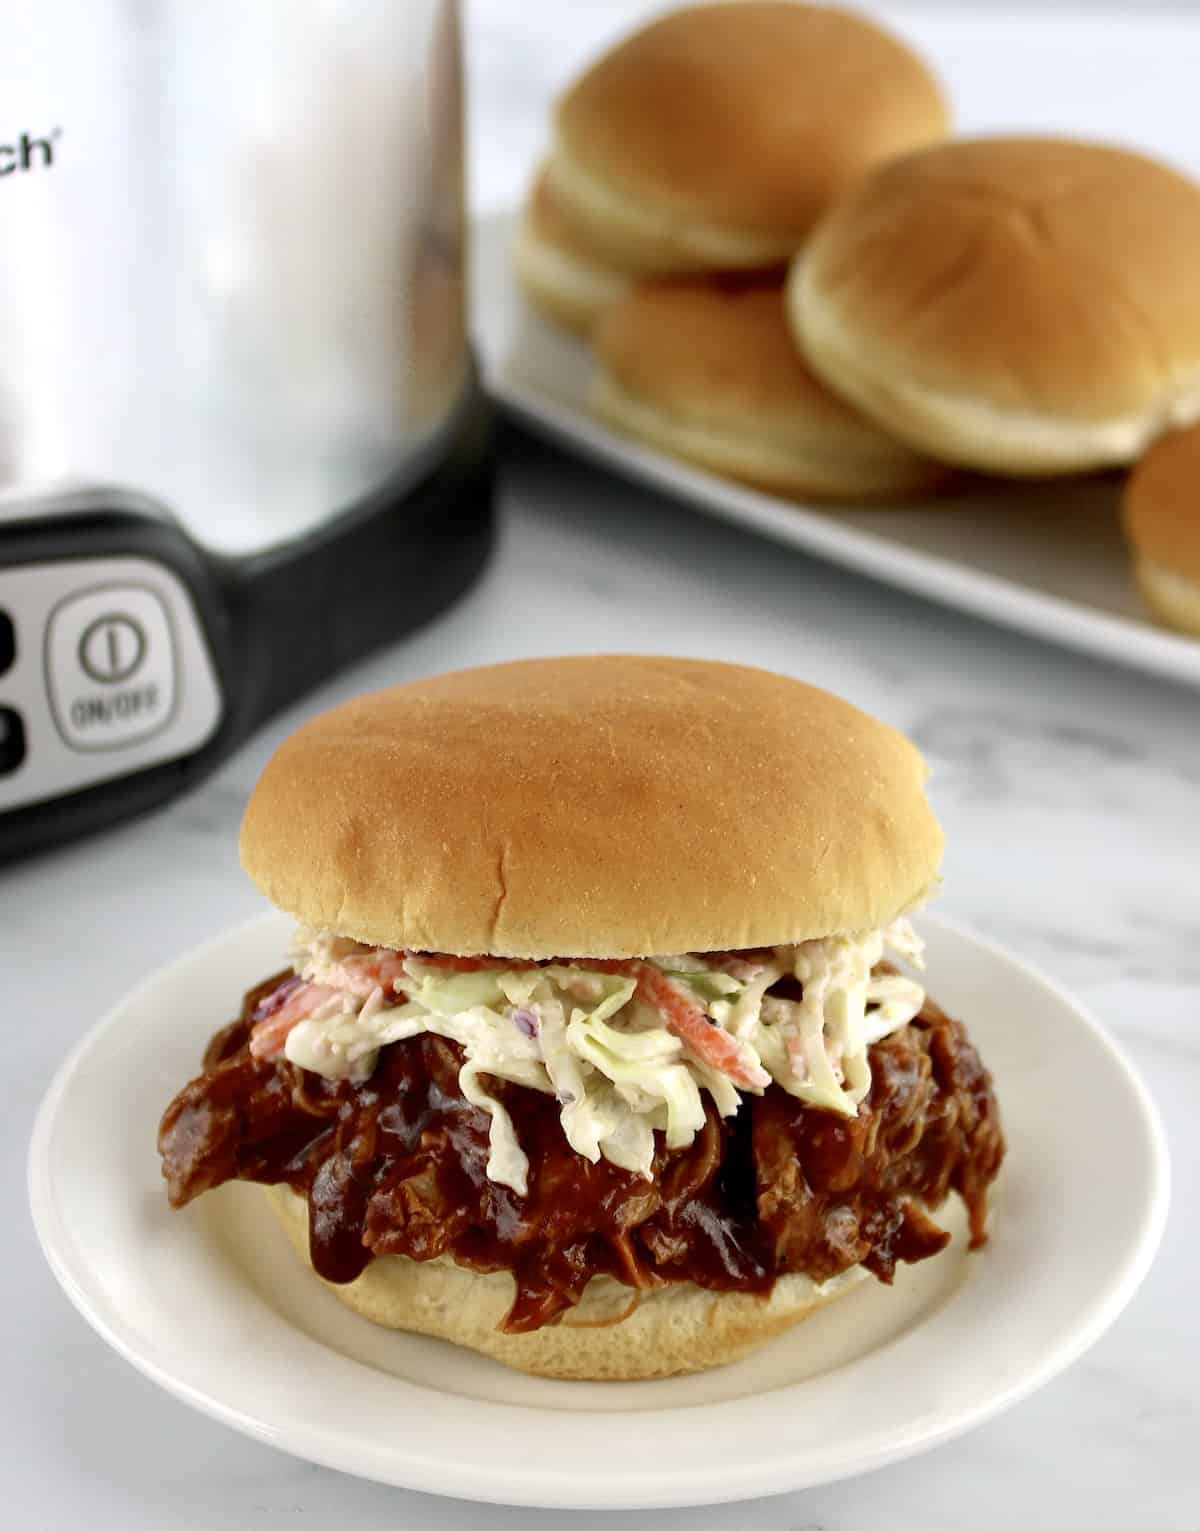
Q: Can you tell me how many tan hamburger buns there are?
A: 6